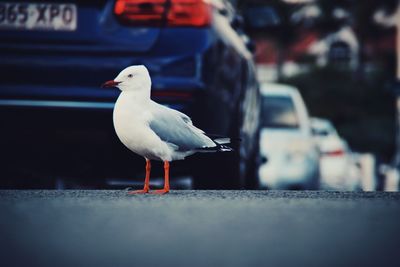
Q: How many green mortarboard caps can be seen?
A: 0